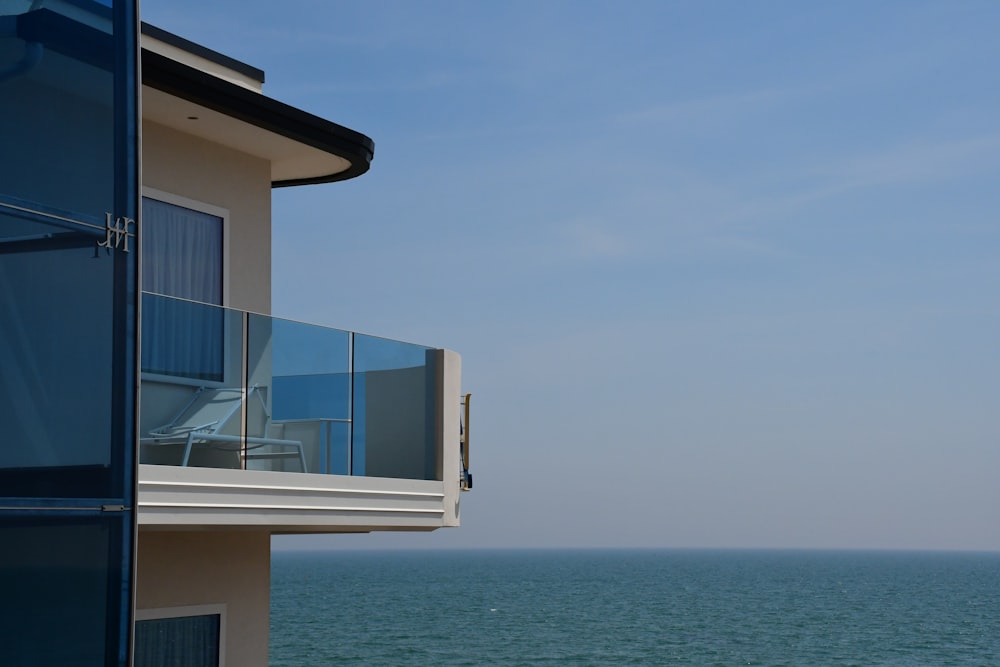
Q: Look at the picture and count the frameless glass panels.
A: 3